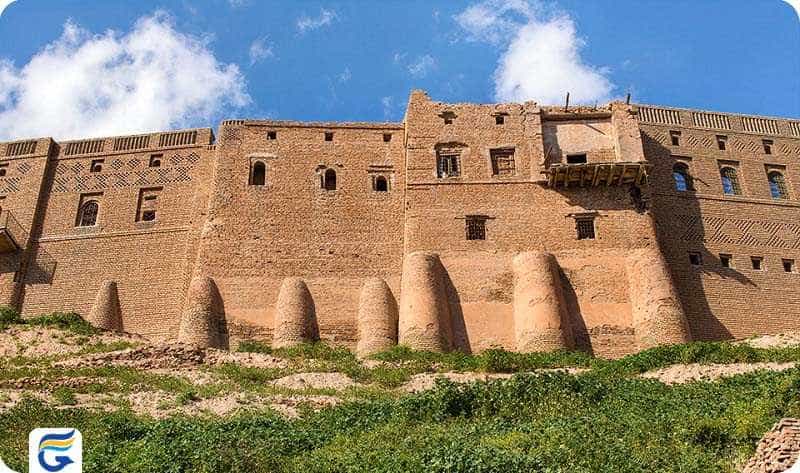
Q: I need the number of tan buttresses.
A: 7